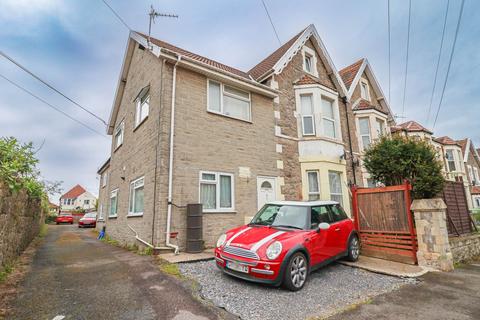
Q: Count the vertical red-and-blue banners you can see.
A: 0